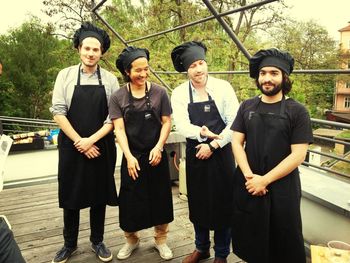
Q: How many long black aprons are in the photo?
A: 4